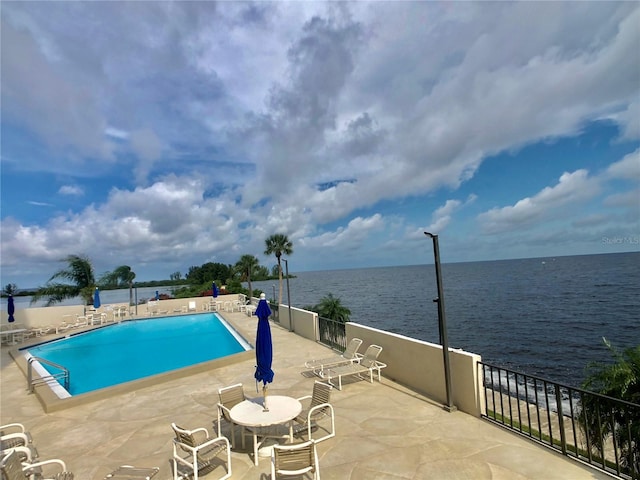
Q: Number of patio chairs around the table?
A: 4